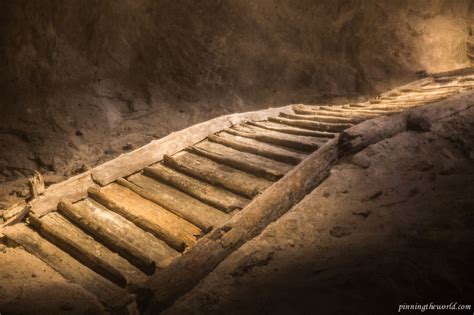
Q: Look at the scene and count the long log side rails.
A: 2